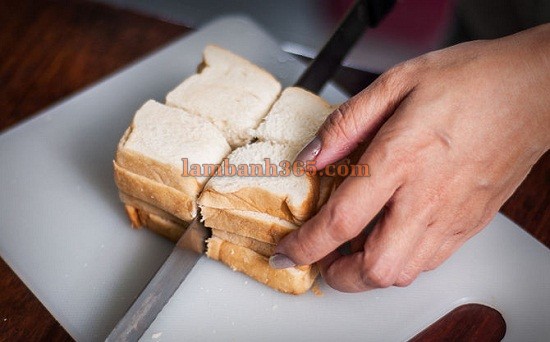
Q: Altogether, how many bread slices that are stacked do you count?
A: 4